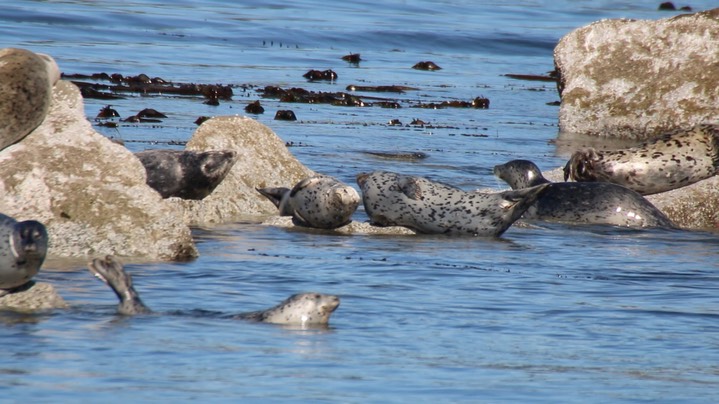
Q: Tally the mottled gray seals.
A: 8